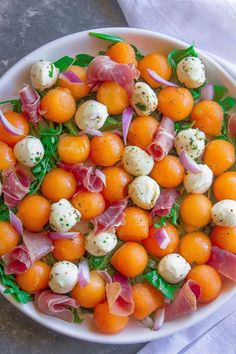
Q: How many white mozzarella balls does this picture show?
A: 14